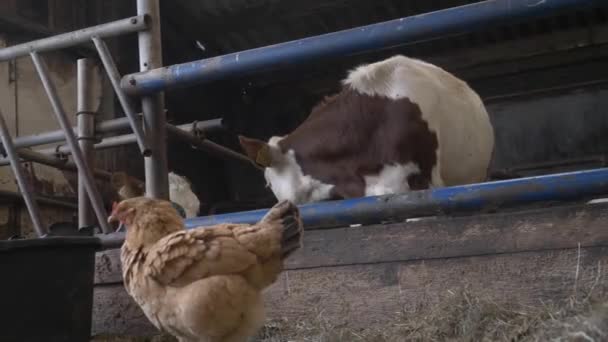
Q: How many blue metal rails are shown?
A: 2